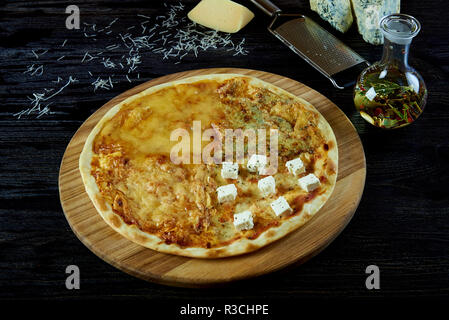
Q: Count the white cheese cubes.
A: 8